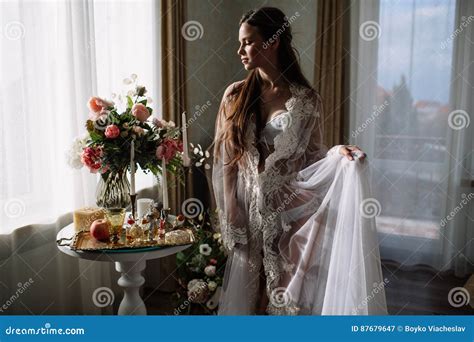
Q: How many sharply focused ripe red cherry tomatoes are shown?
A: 0